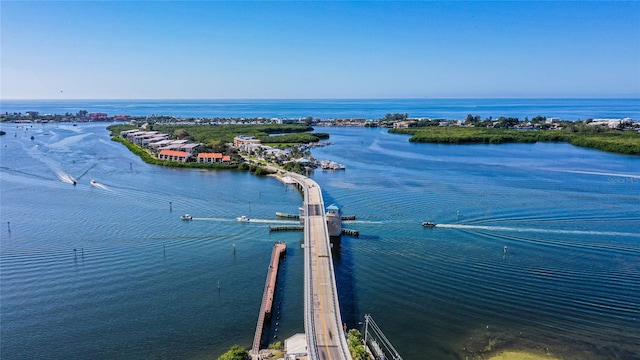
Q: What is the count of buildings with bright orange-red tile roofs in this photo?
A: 2